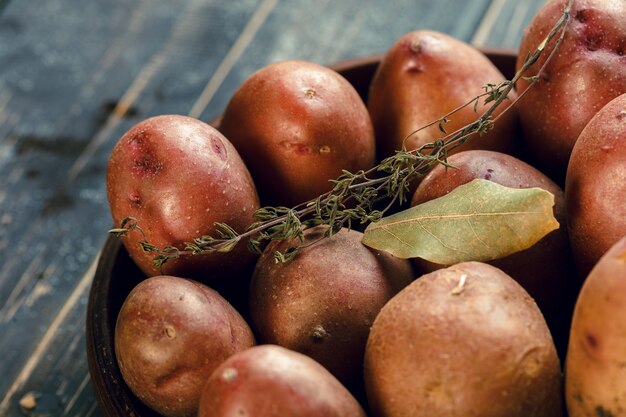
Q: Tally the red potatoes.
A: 11